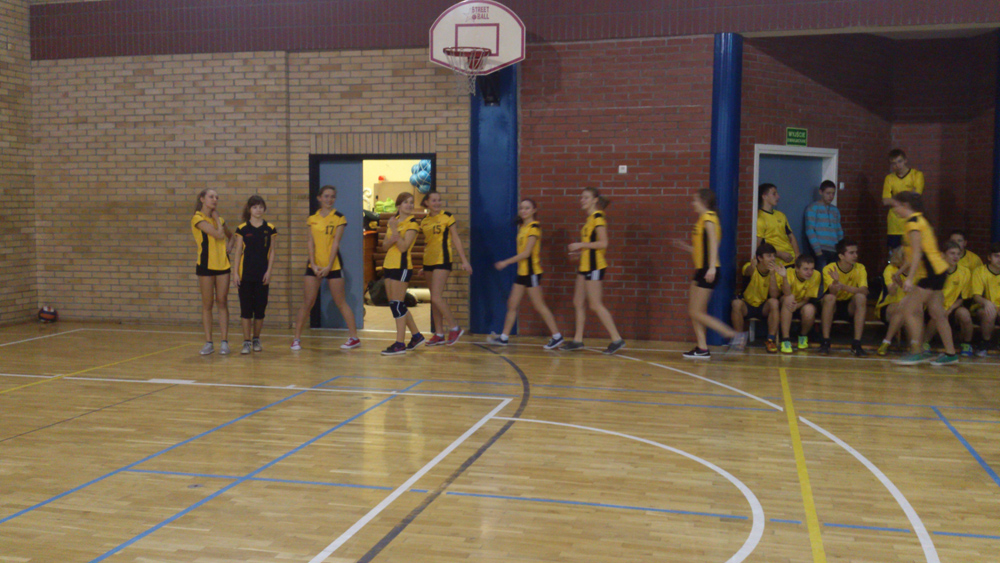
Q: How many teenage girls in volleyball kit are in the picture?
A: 9